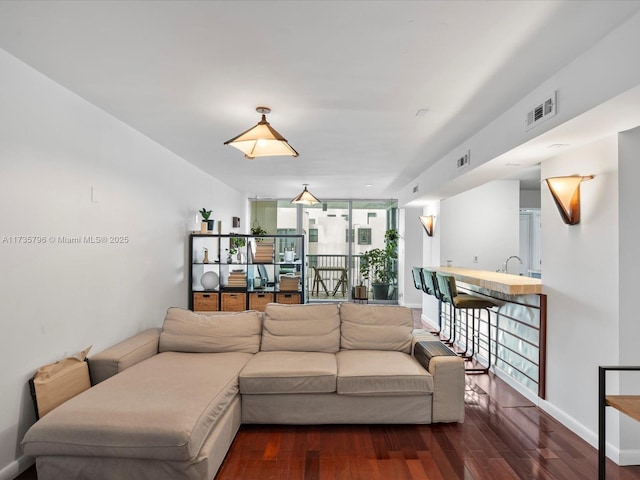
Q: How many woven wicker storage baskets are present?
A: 4